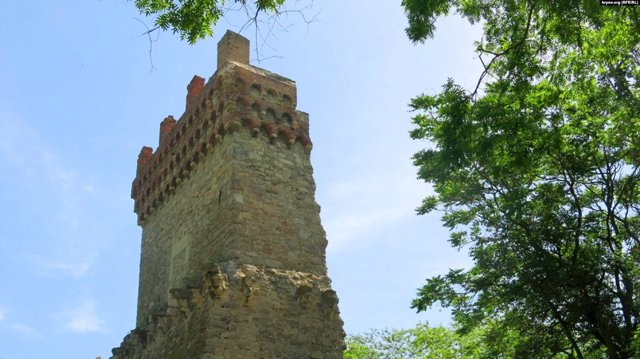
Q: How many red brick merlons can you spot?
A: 3